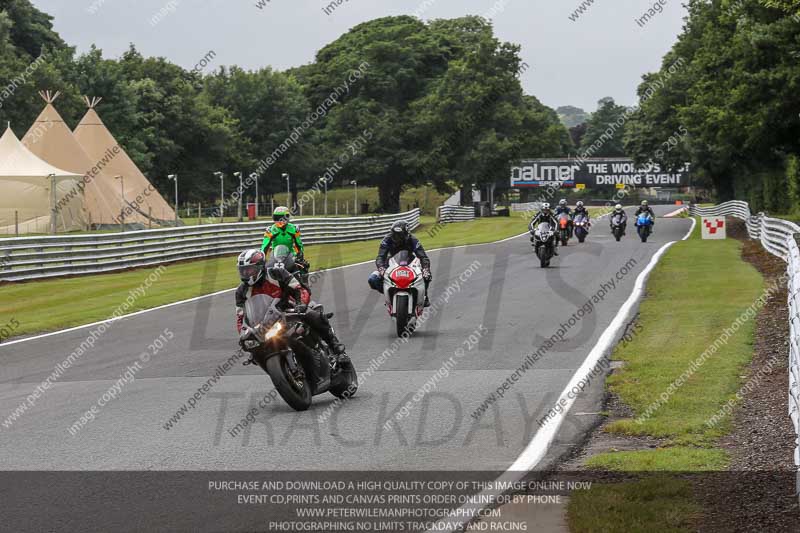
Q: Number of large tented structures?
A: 3